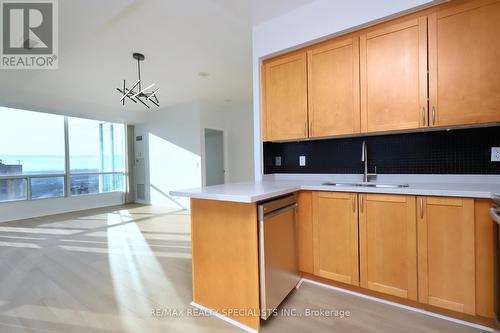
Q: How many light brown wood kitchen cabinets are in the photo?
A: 7